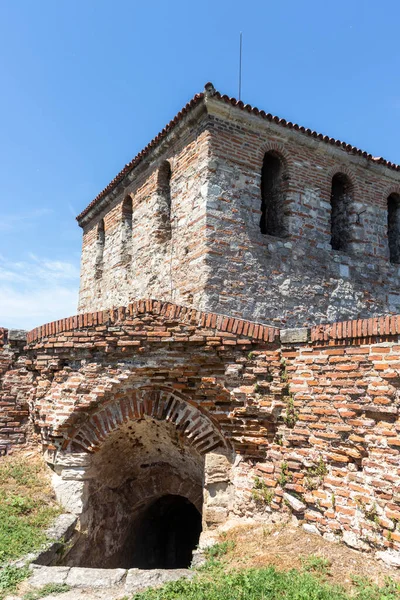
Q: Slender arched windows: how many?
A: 6